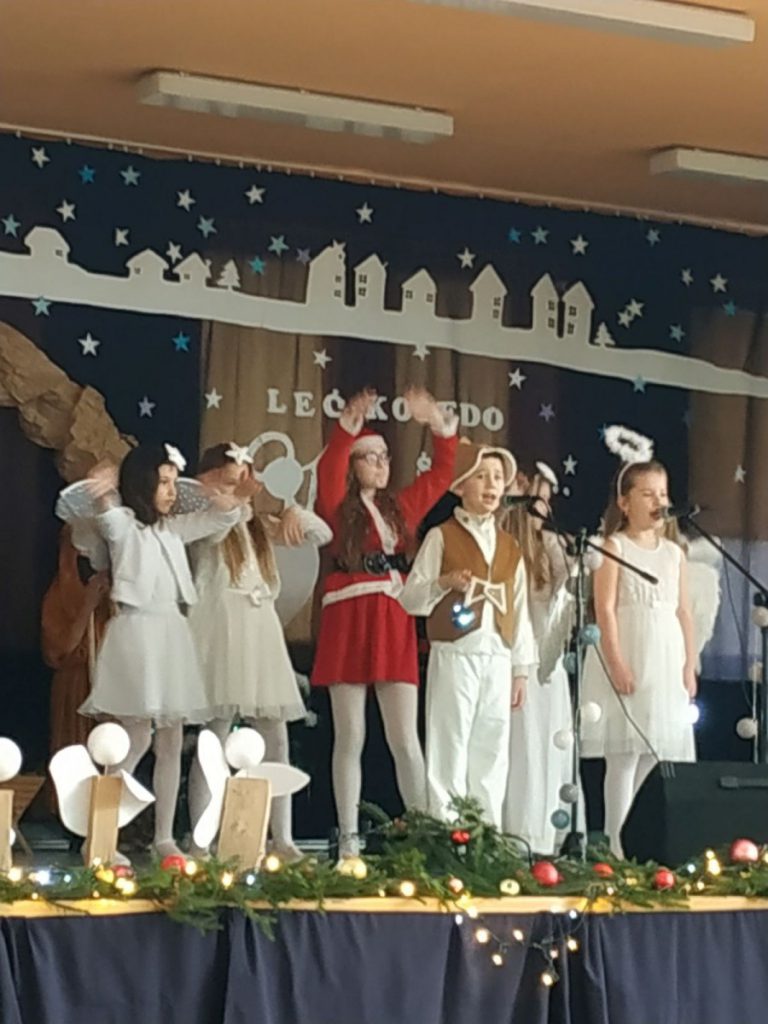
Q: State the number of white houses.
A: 9